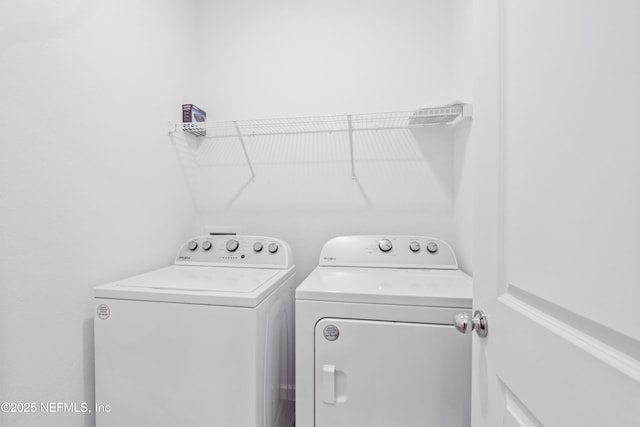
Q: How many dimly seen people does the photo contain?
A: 0